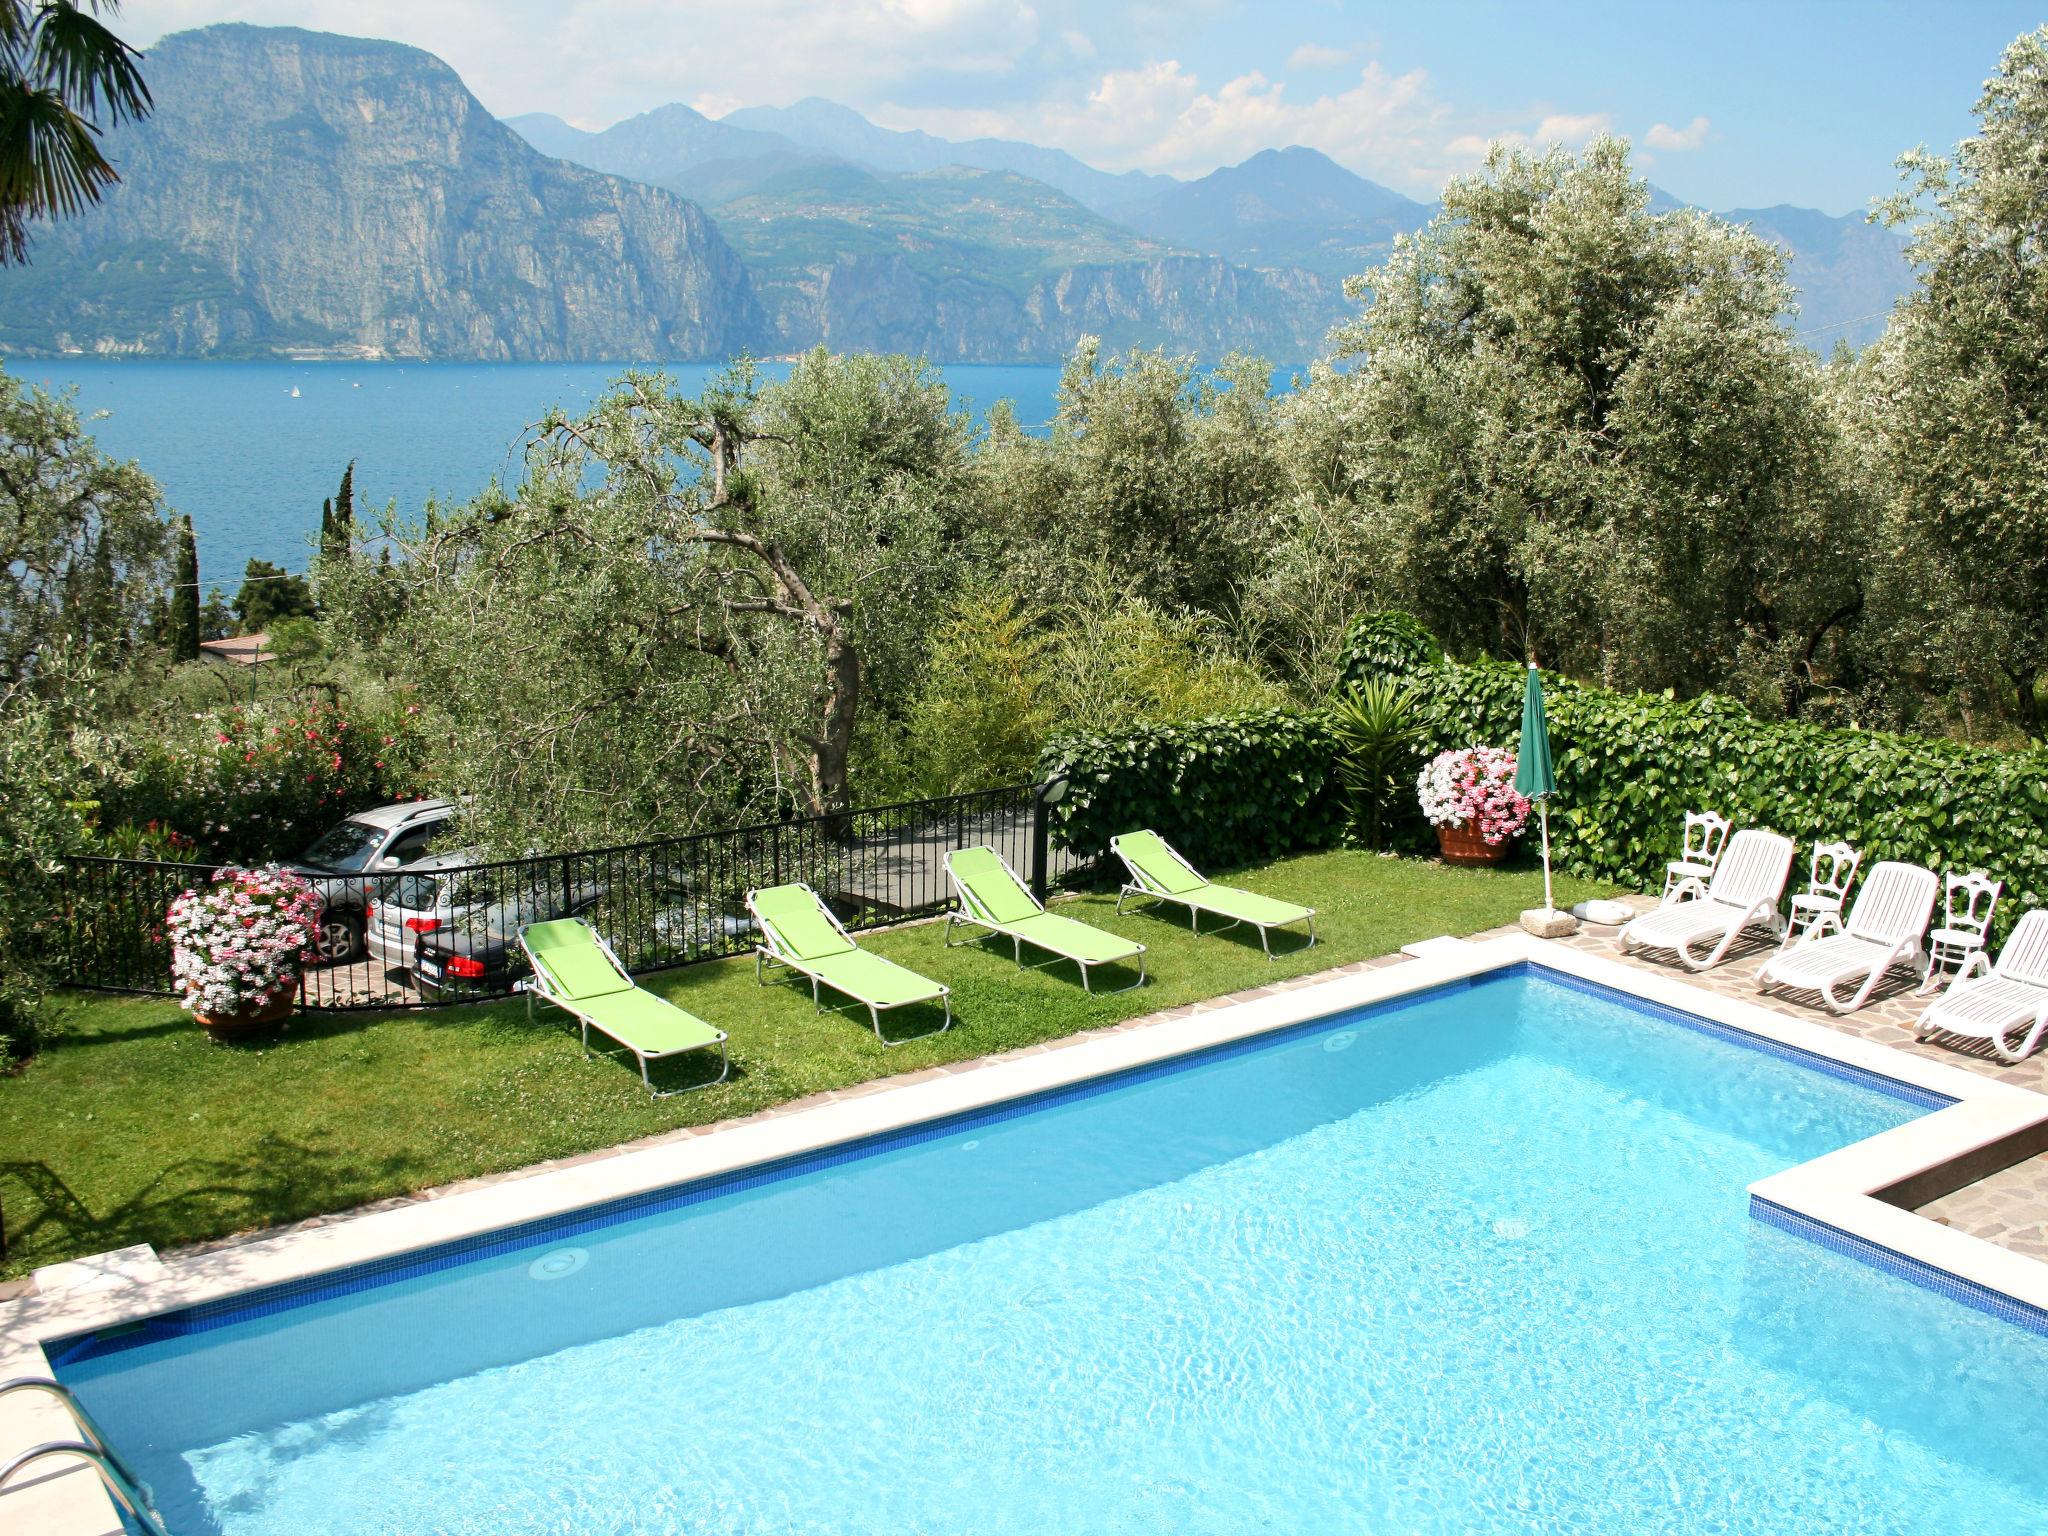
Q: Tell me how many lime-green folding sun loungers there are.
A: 4